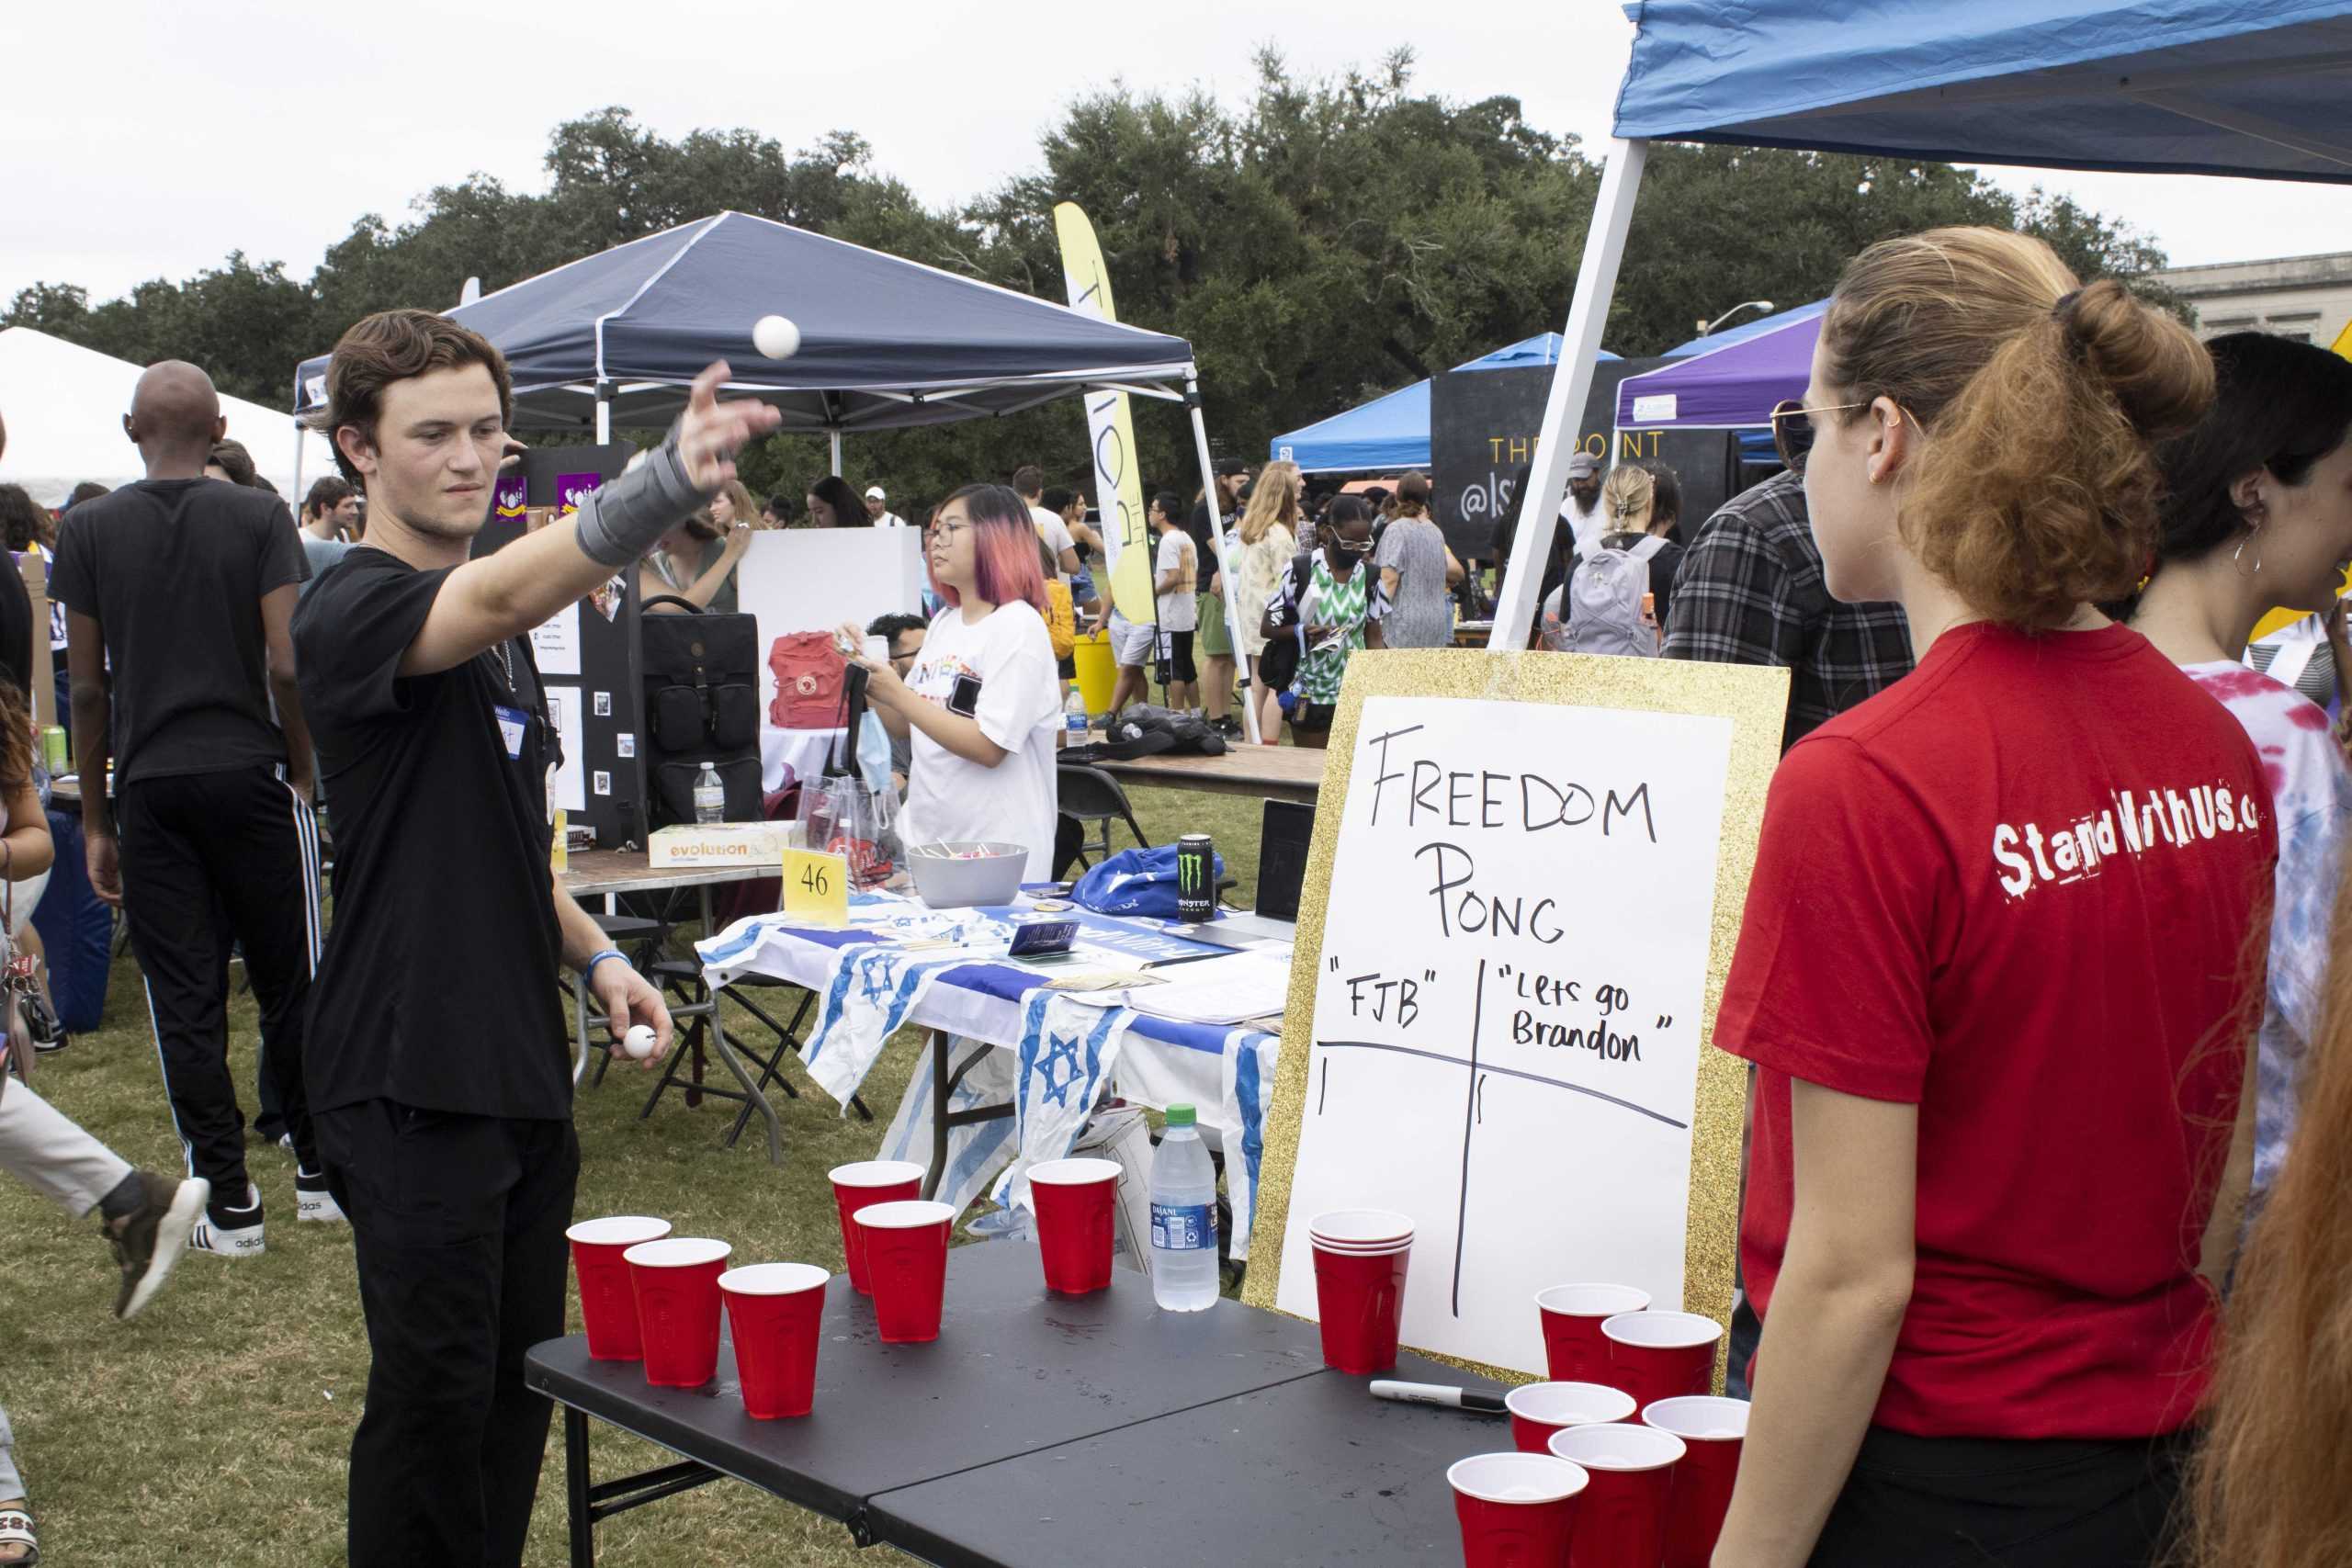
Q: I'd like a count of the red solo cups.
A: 15